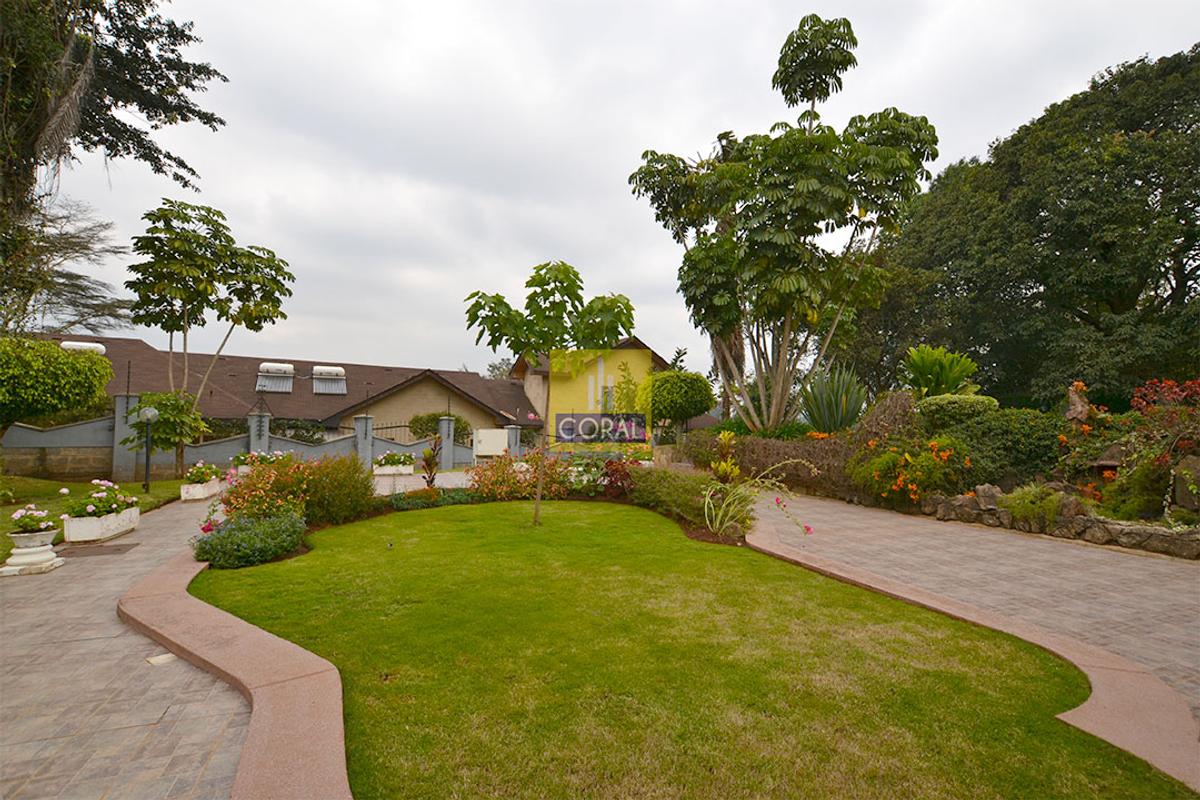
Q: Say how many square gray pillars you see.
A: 5